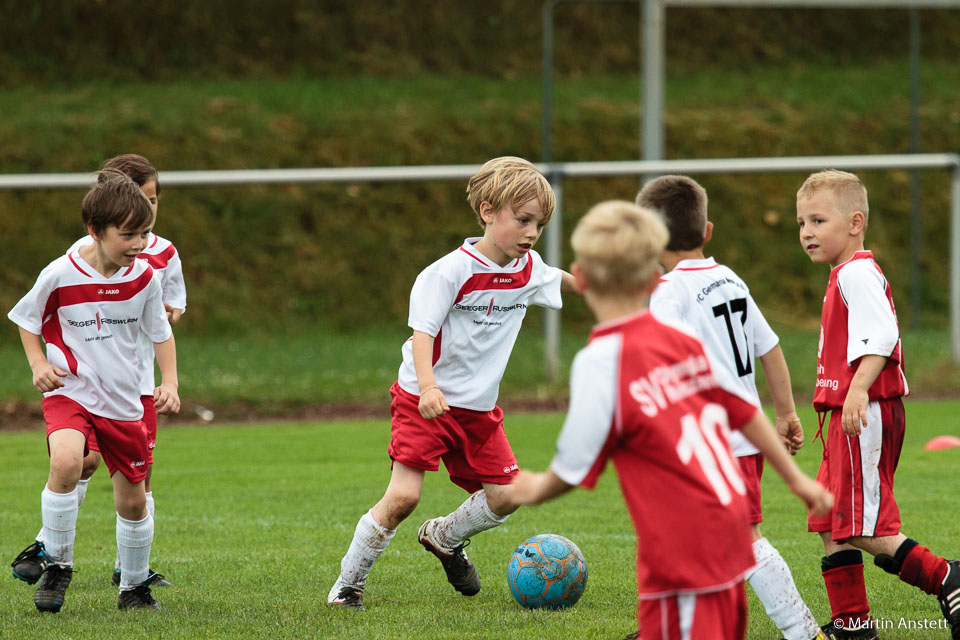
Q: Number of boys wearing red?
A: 2